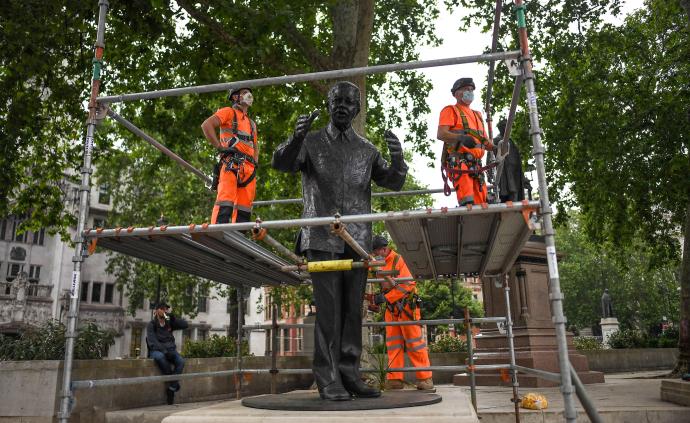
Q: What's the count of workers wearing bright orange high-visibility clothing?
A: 3